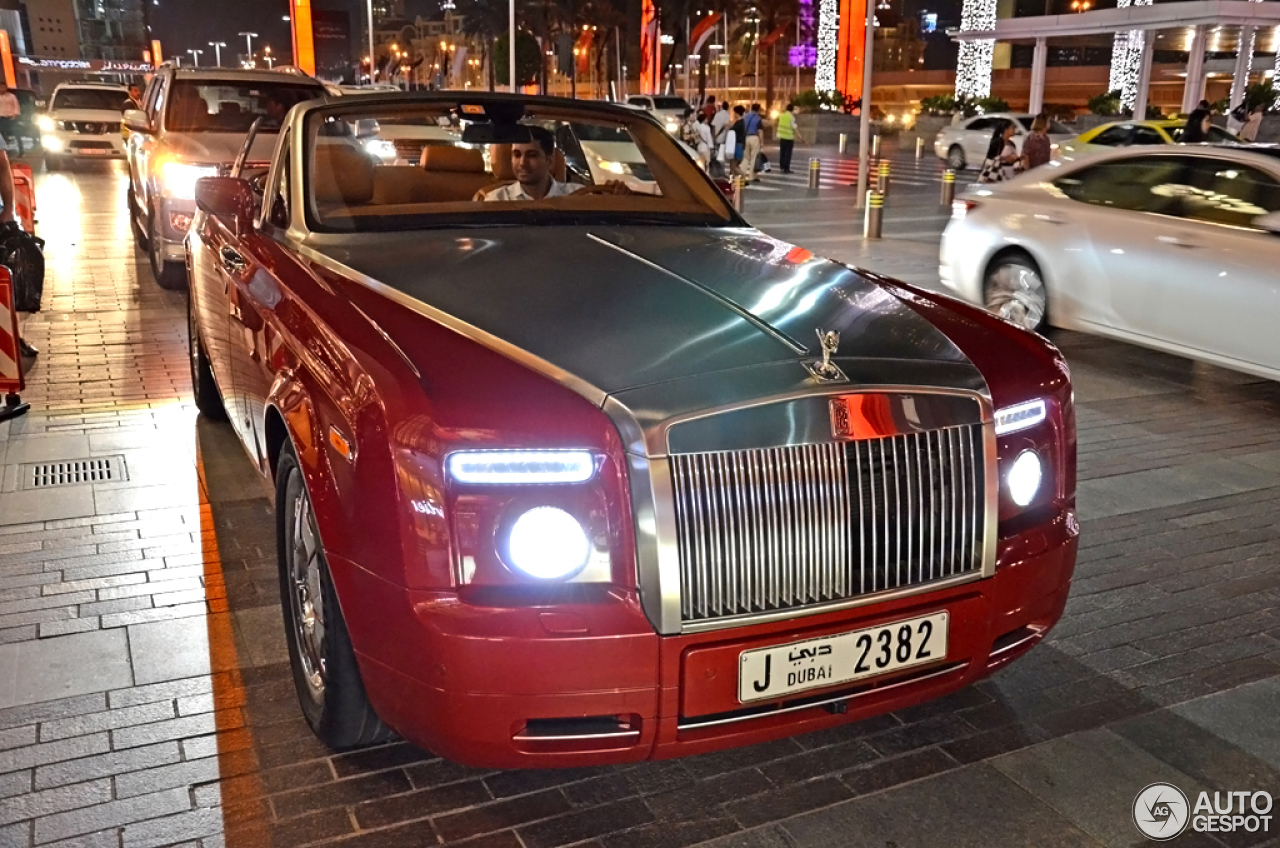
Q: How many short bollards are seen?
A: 8